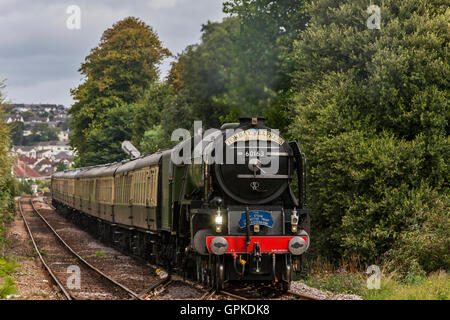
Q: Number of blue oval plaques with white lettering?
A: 1